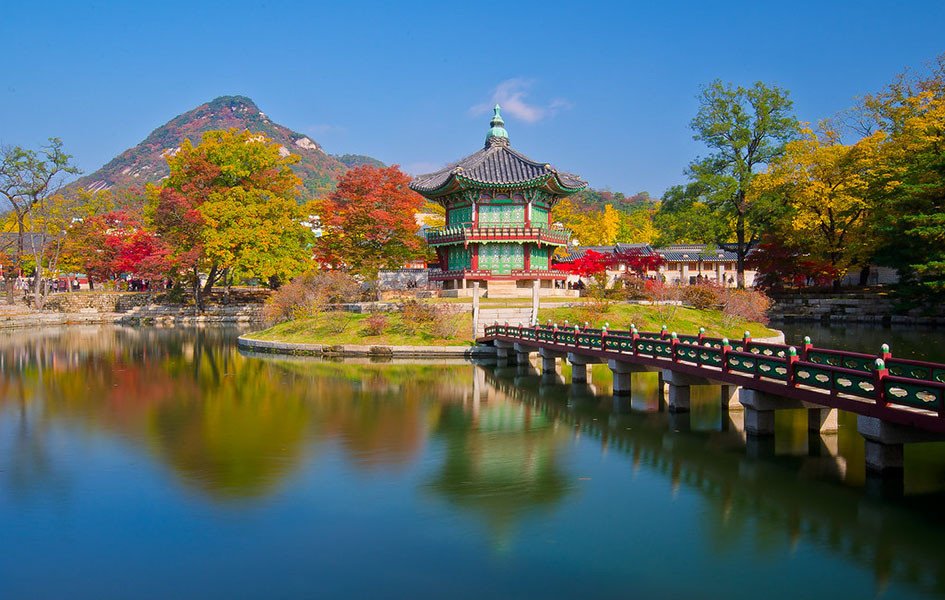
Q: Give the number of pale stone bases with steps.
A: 1